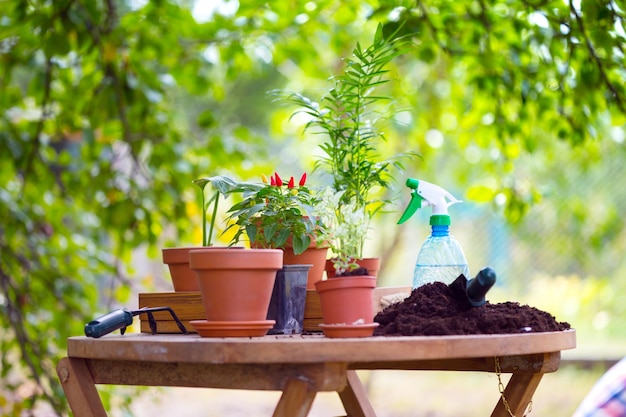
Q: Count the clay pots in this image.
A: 5